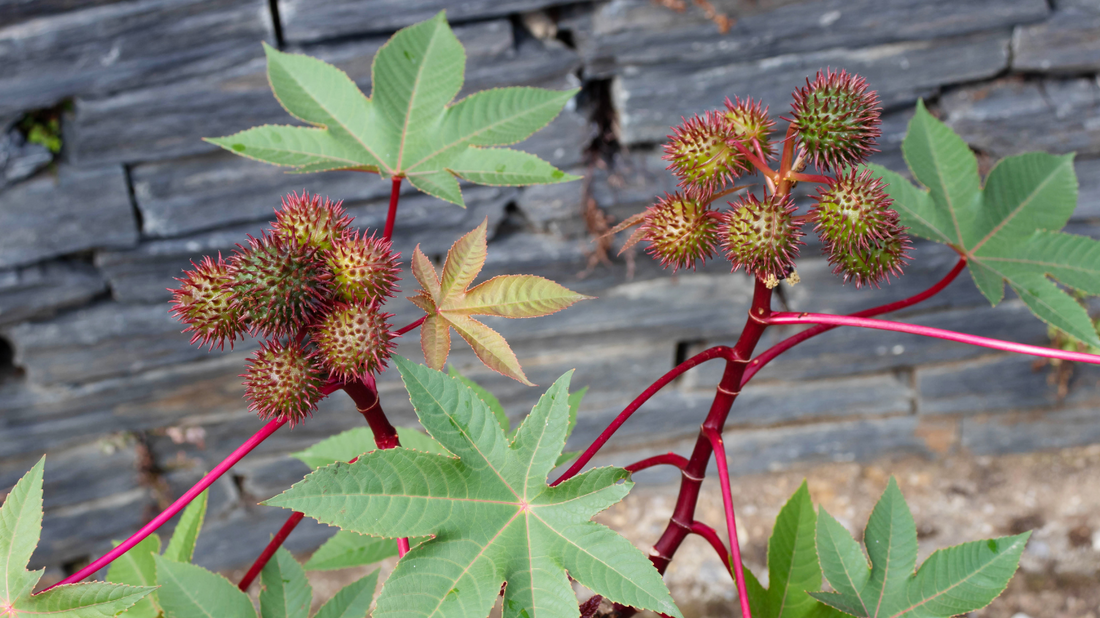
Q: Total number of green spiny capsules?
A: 13